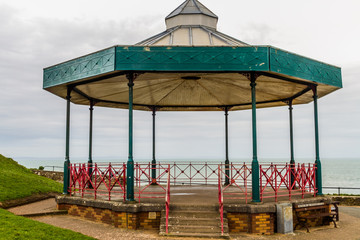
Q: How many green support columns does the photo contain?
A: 8